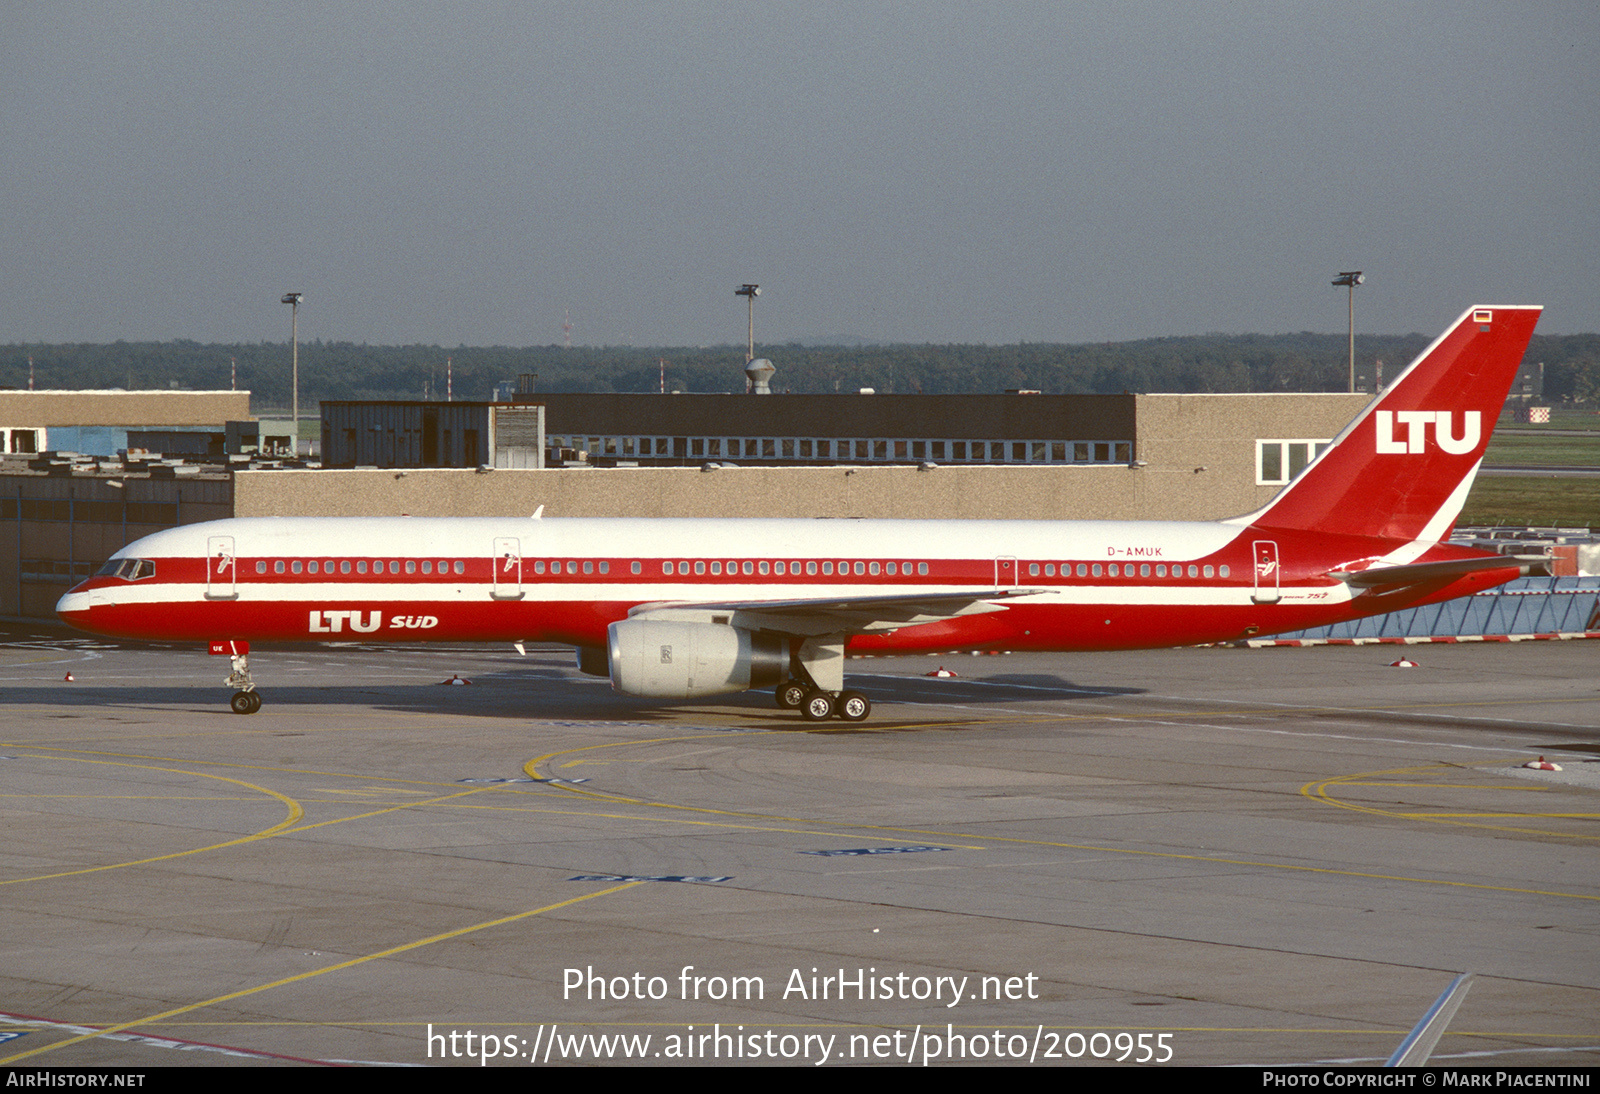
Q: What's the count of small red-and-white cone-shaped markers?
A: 5